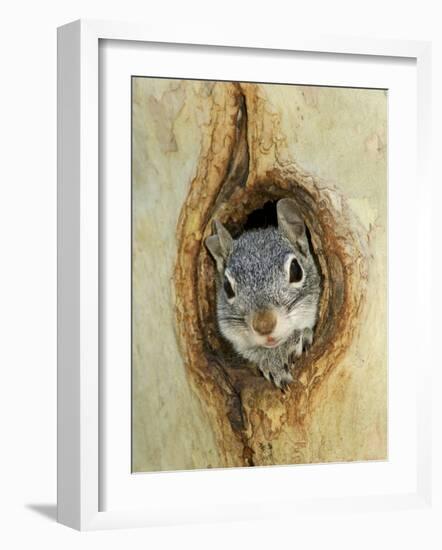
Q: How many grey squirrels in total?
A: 1